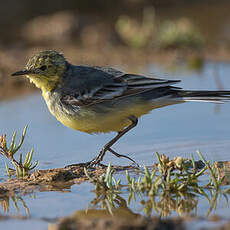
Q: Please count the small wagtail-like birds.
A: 1